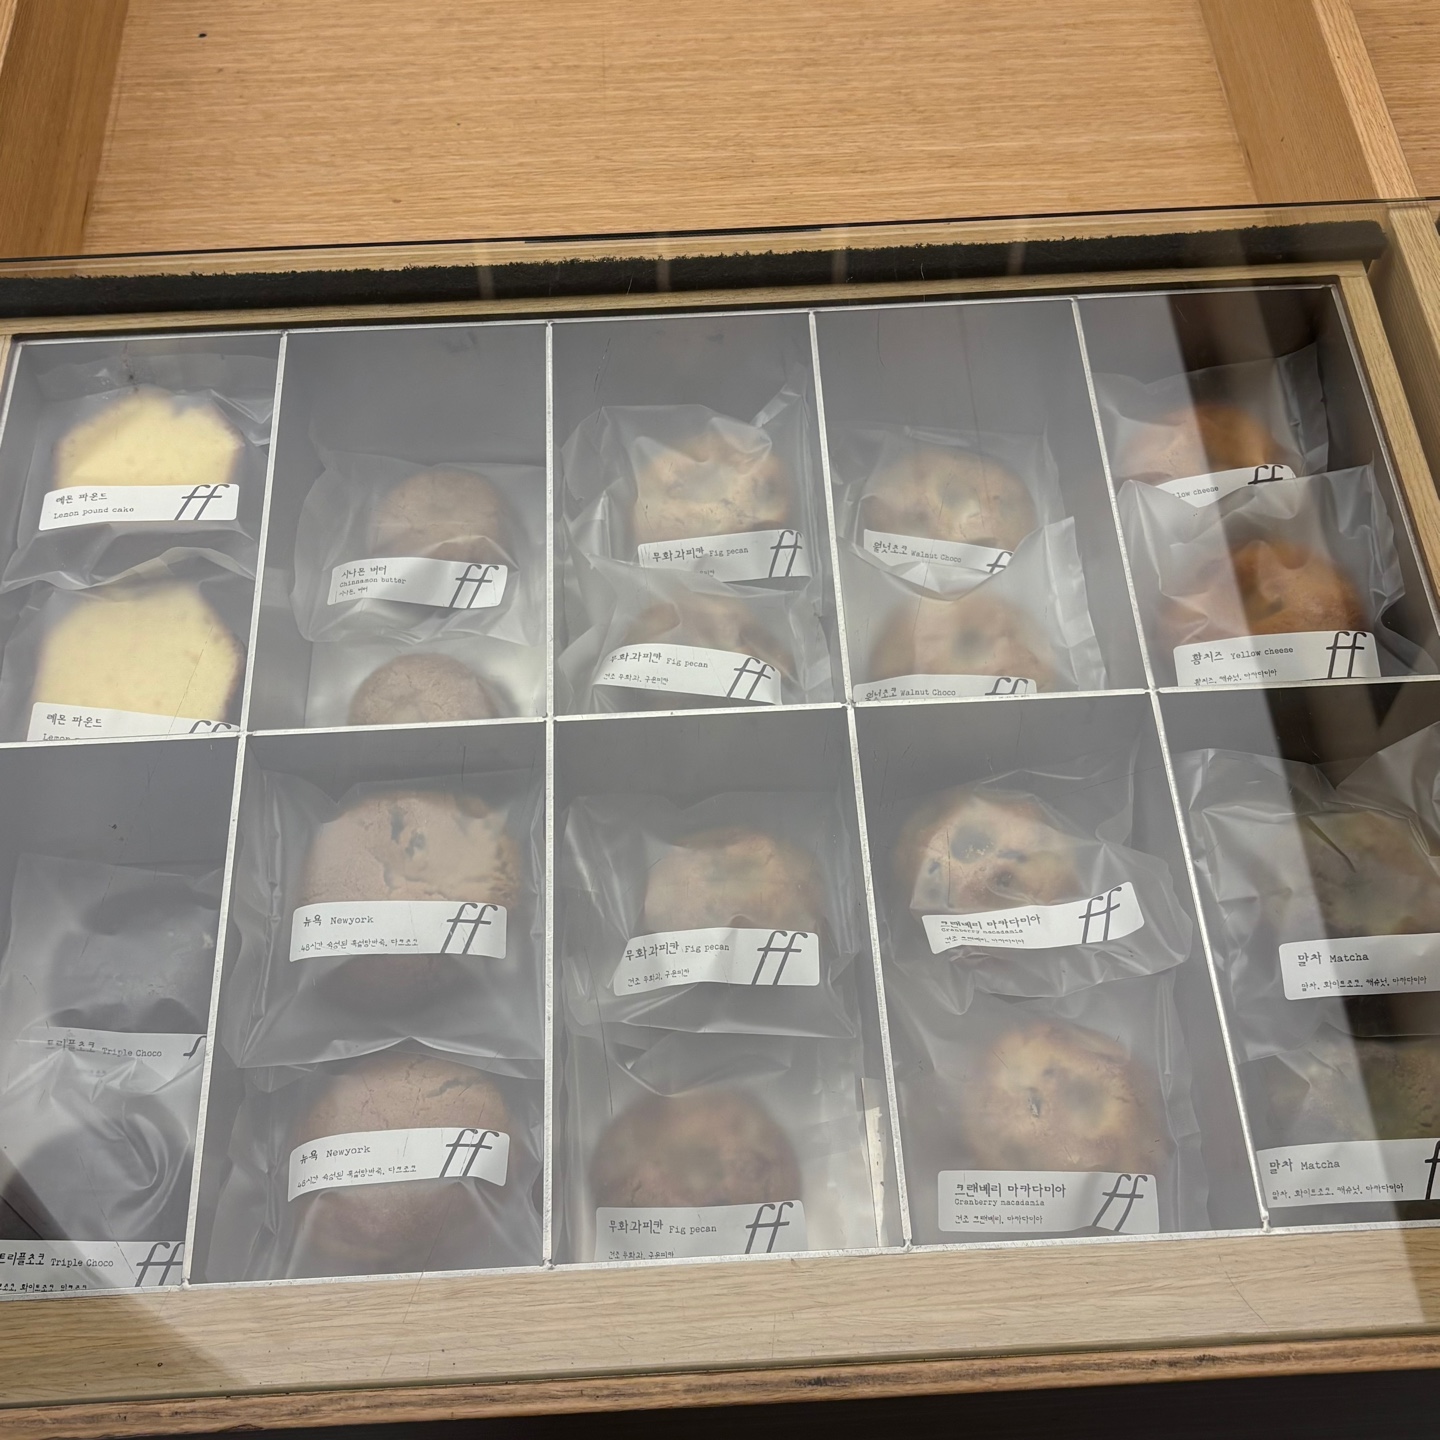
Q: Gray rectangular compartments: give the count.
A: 10